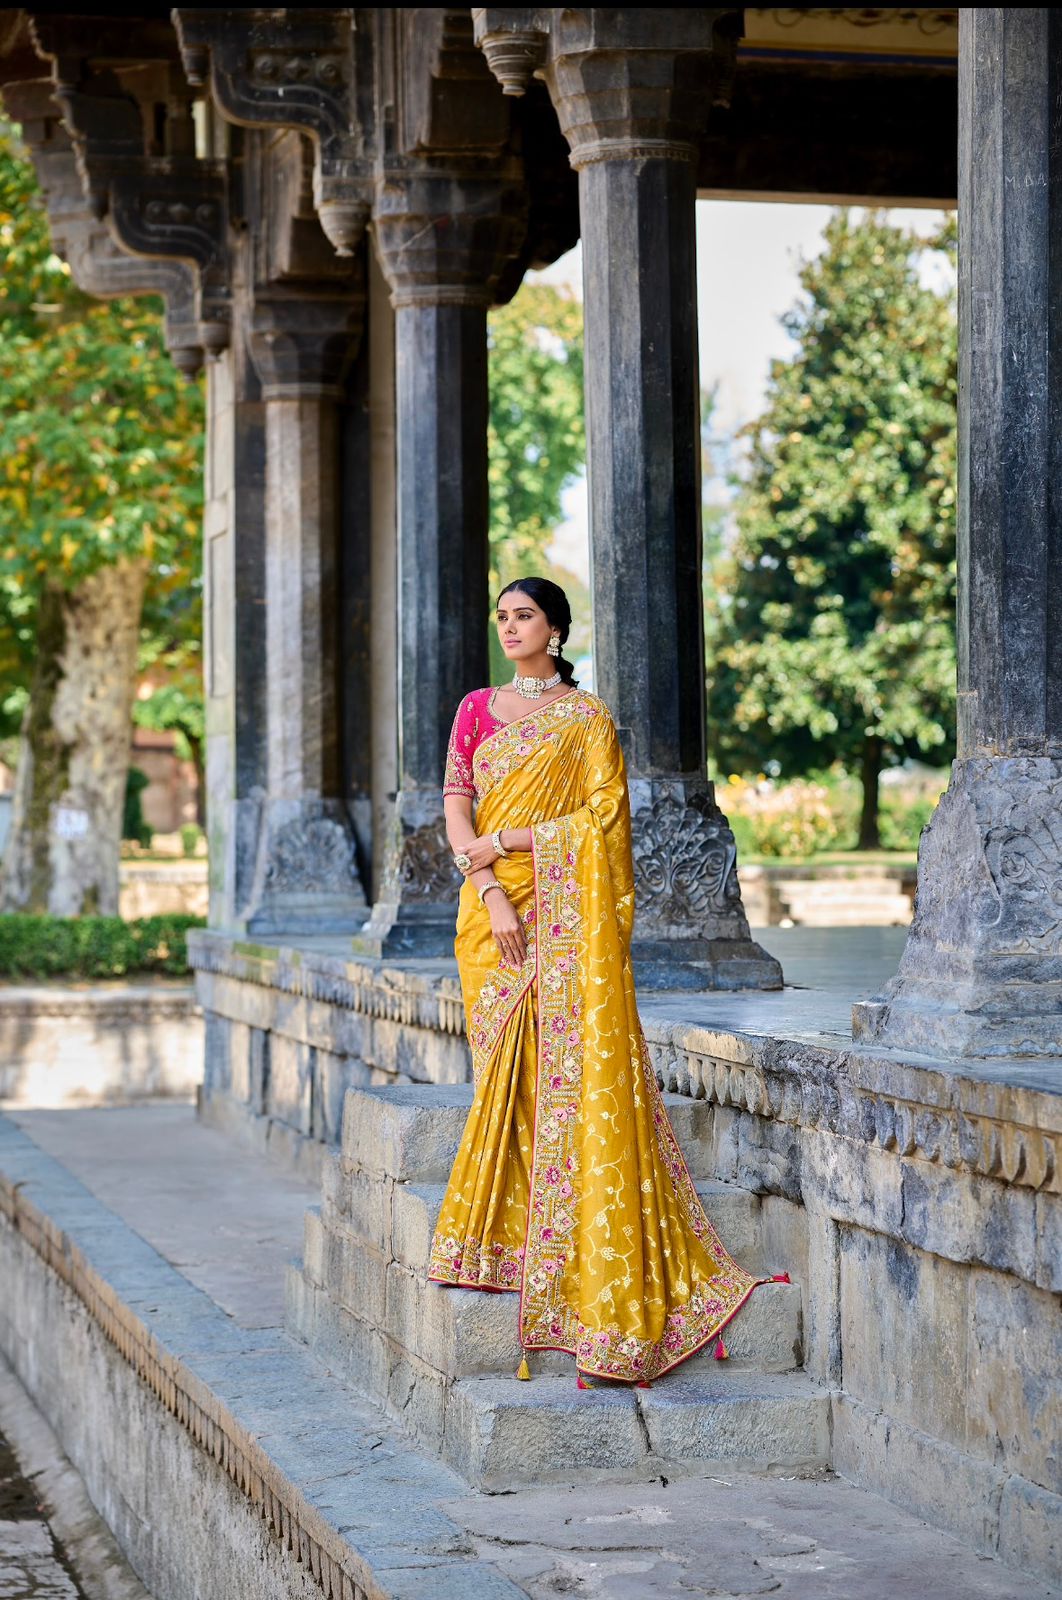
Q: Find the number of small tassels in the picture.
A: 5